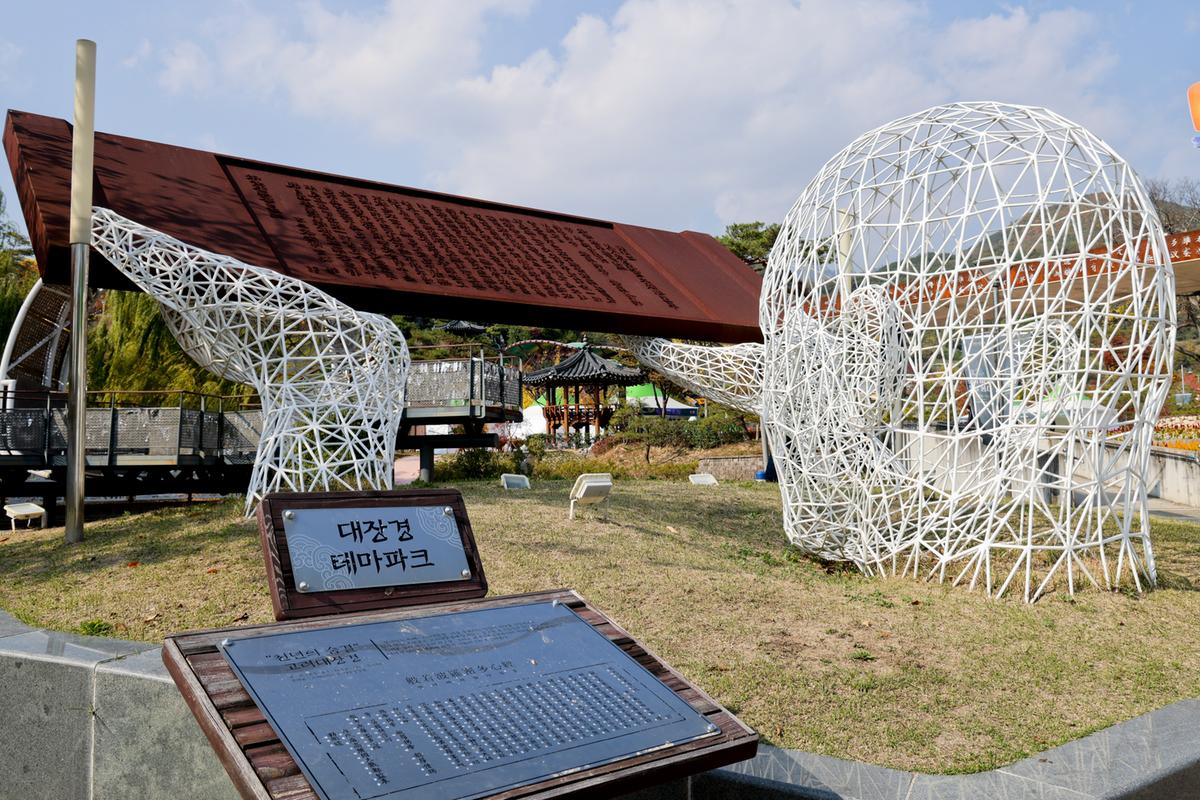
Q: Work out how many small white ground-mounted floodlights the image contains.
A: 4